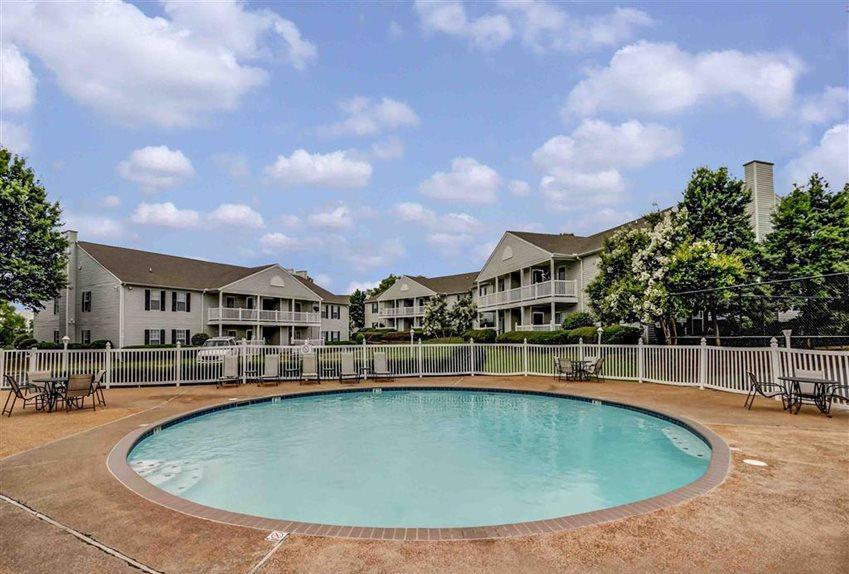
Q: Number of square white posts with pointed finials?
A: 12